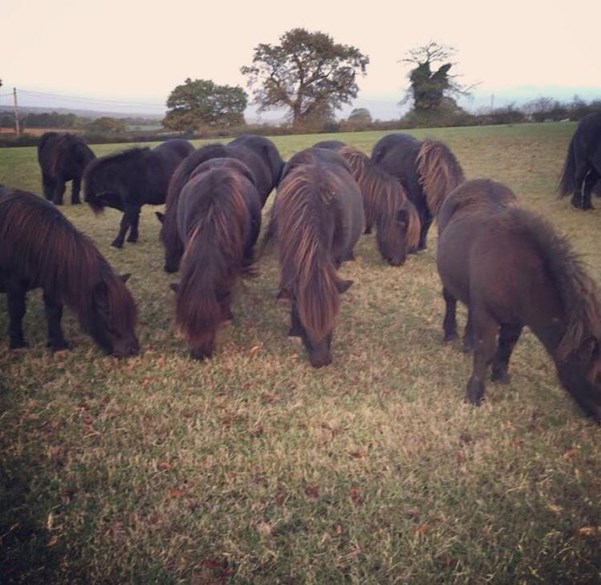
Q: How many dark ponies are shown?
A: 10